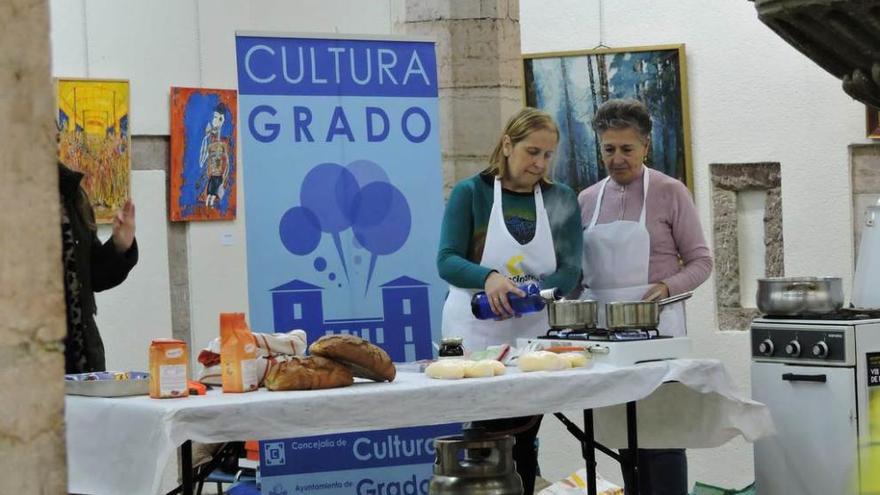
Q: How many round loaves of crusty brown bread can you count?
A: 2